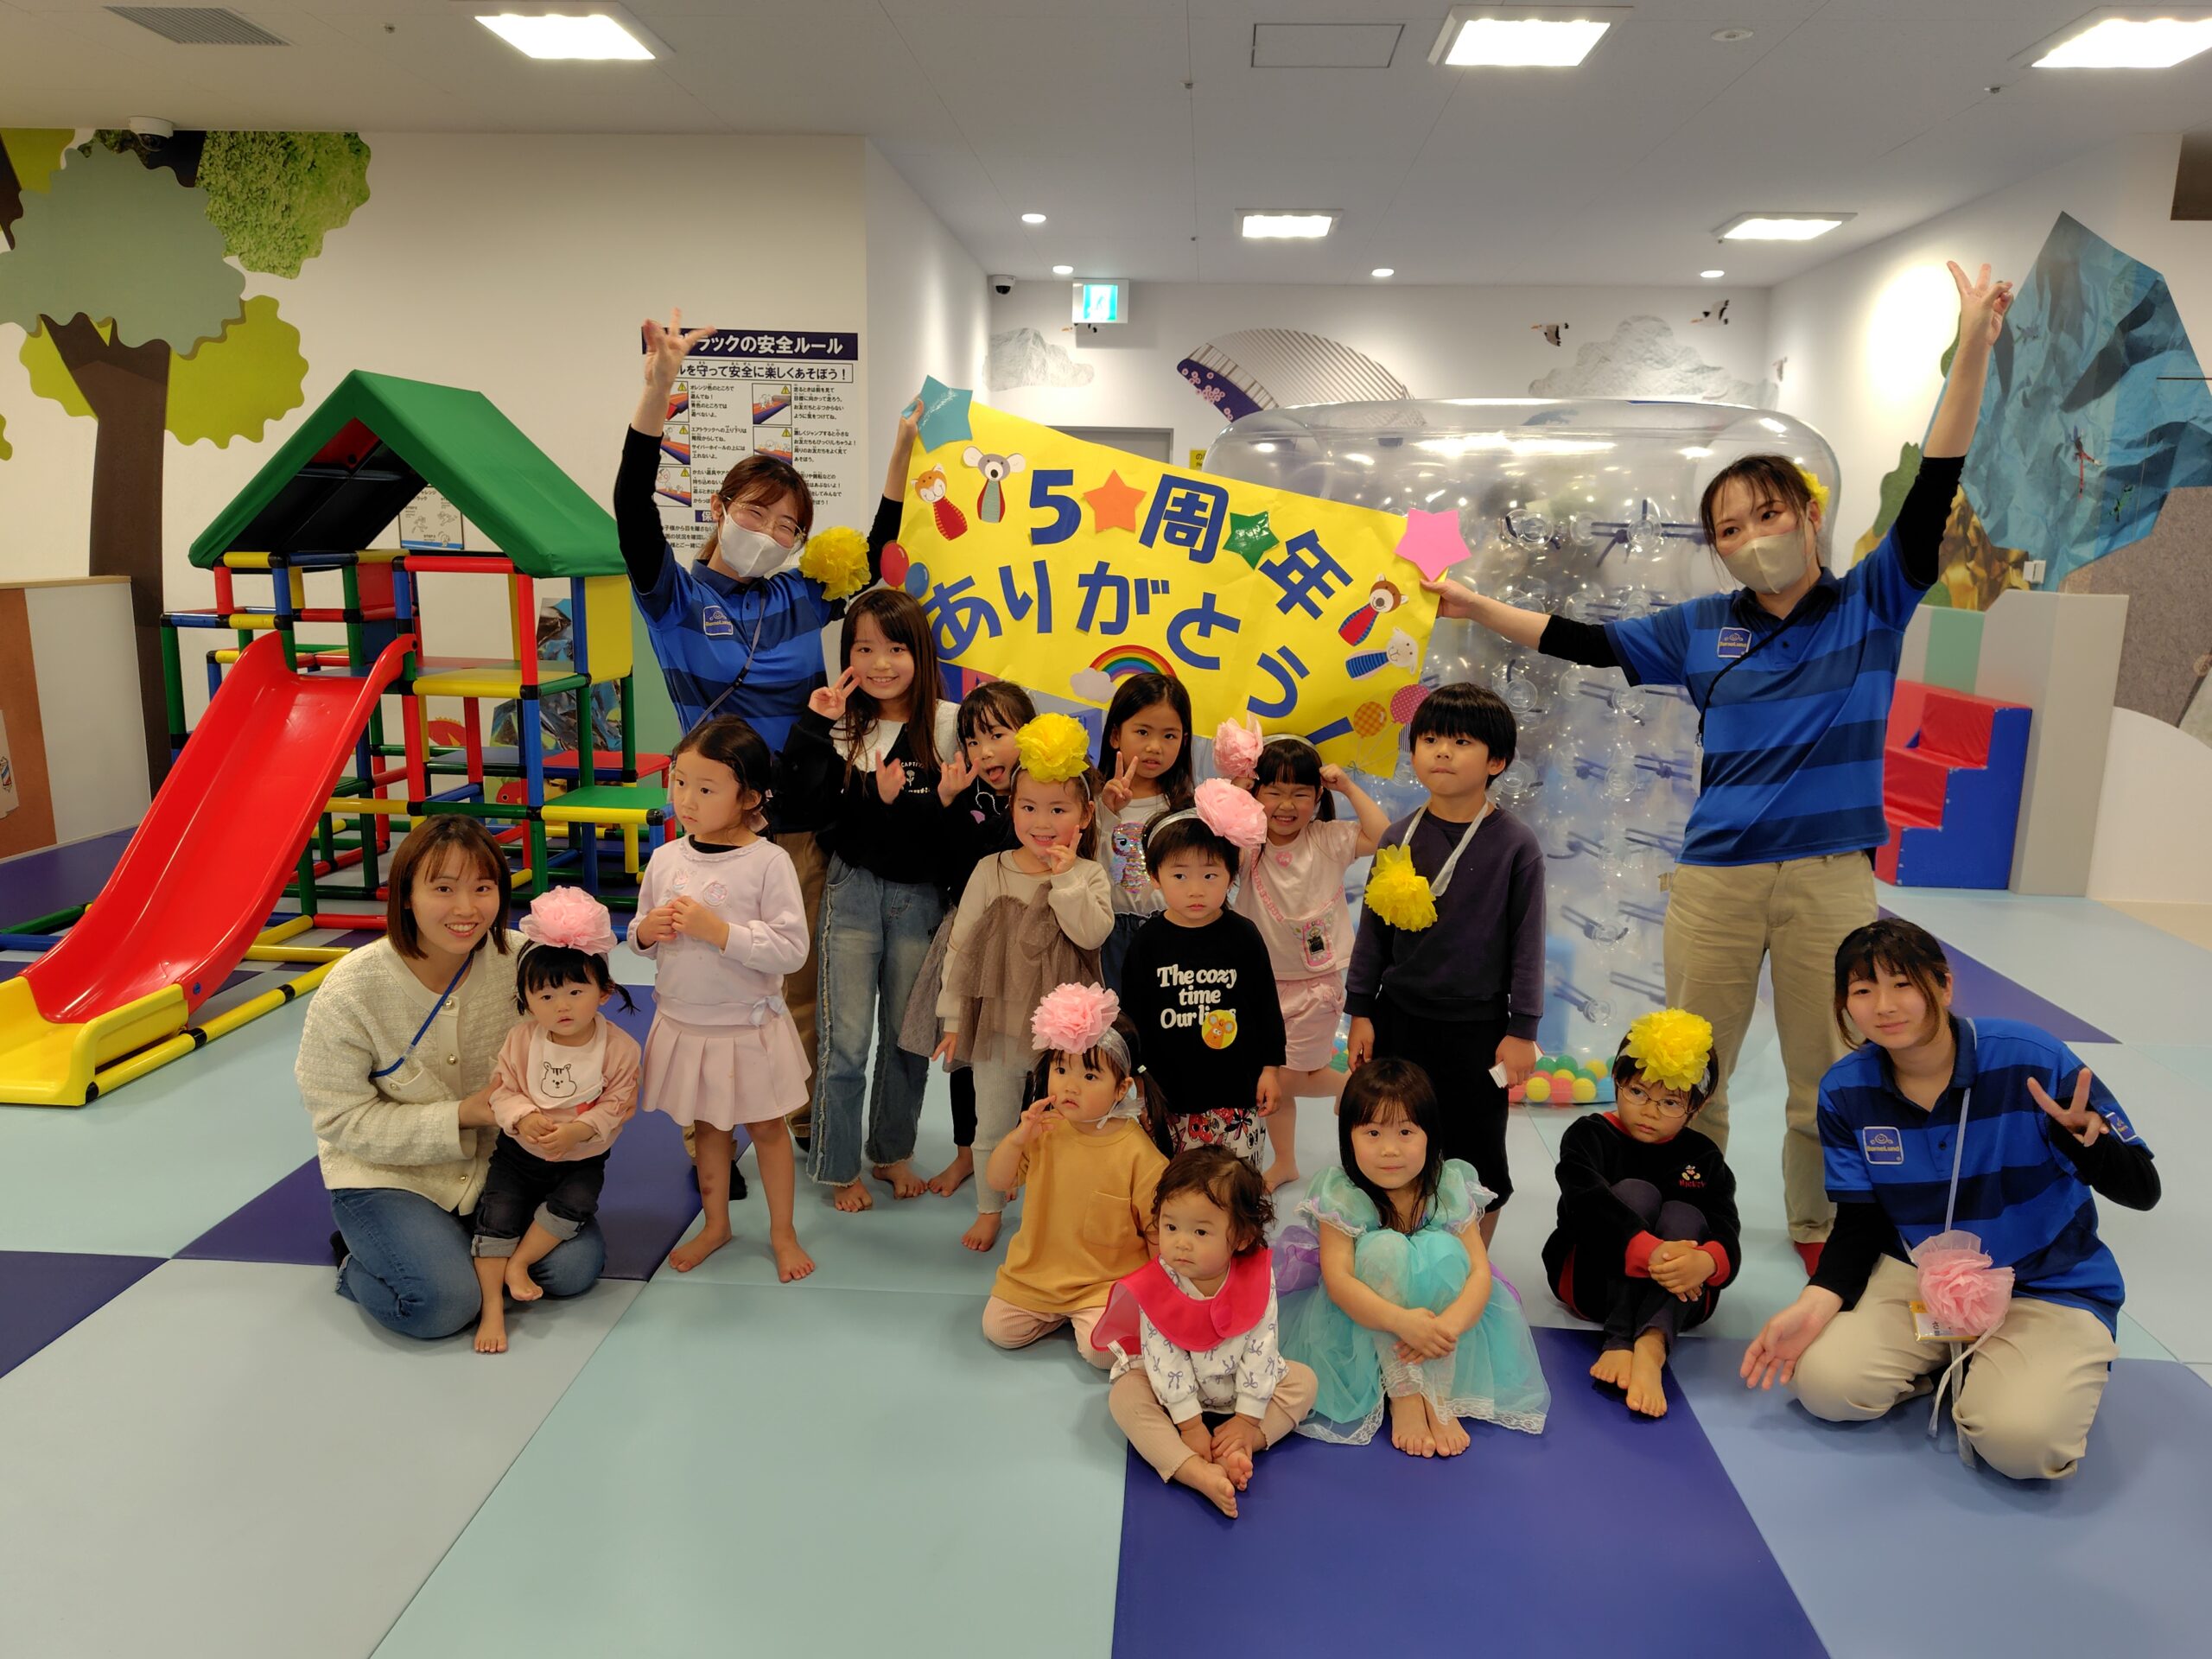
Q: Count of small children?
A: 13